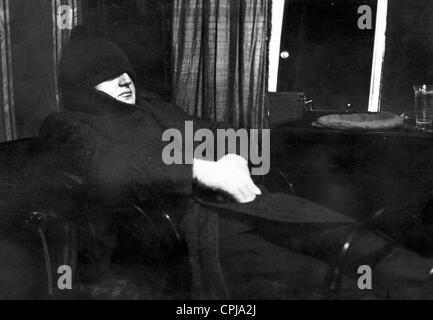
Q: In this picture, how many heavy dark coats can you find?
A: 1